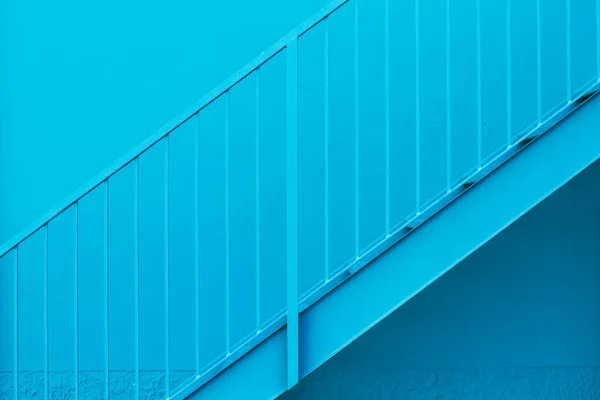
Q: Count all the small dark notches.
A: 5